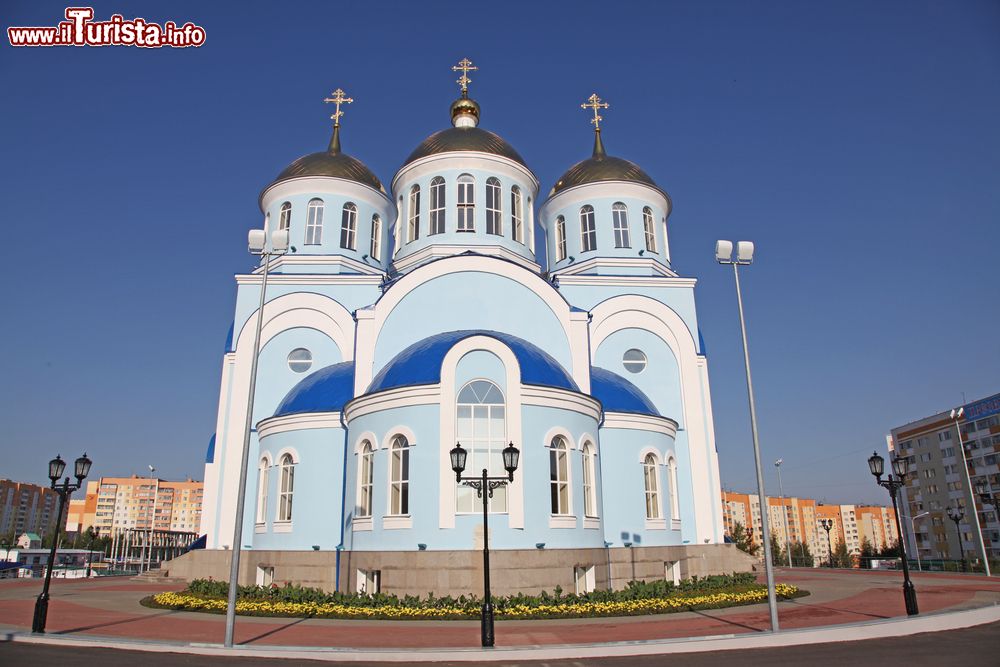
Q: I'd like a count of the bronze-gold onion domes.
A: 3